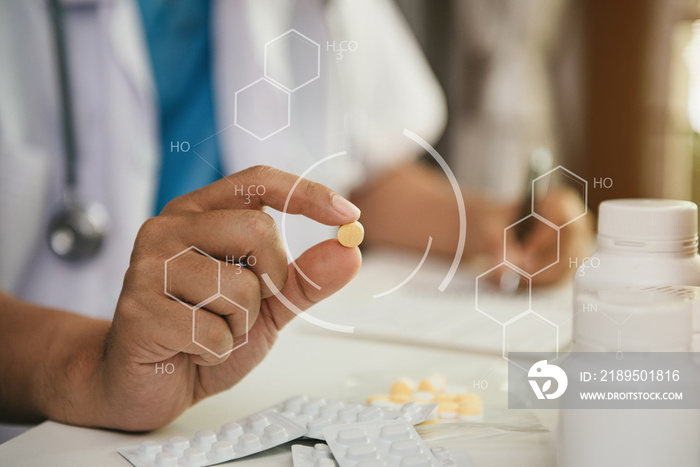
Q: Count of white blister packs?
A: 4